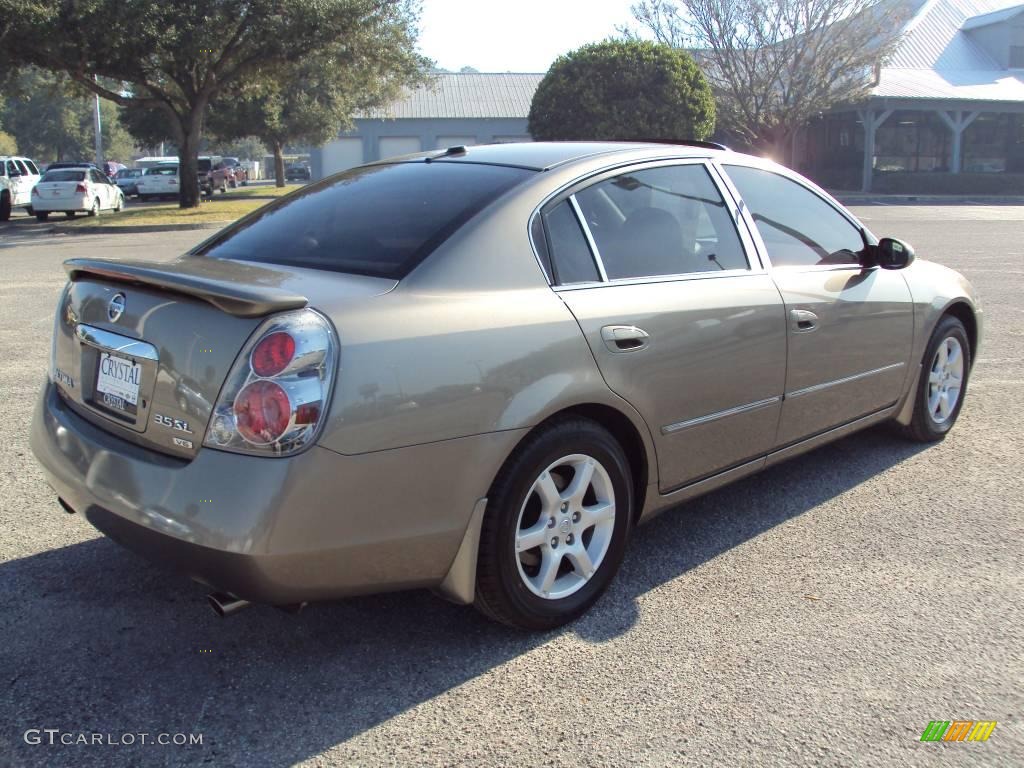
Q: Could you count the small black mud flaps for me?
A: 0